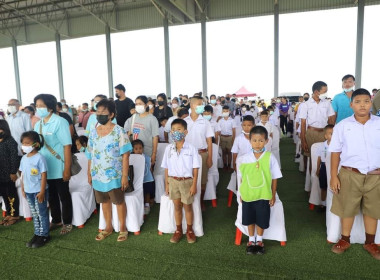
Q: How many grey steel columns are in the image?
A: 7